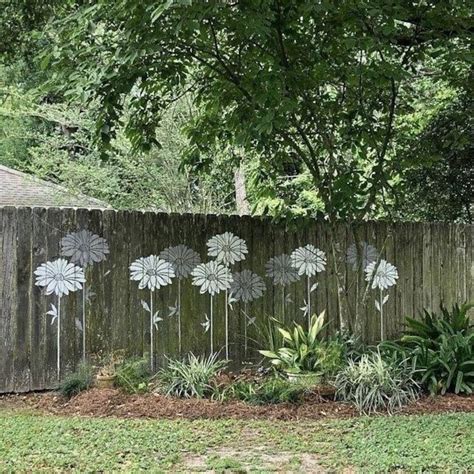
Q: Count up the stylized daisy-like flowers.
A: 11